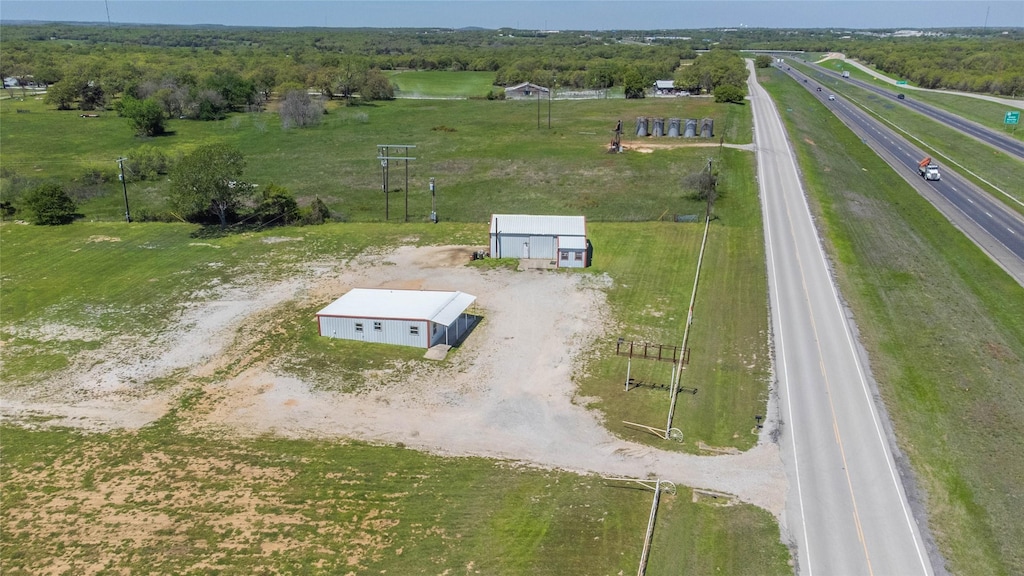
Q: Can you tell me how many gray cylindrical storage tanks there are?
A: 5